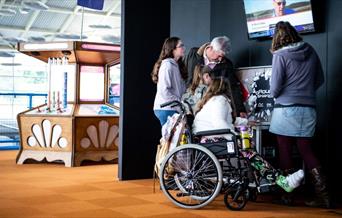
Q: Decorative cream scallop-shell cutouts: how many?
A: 2